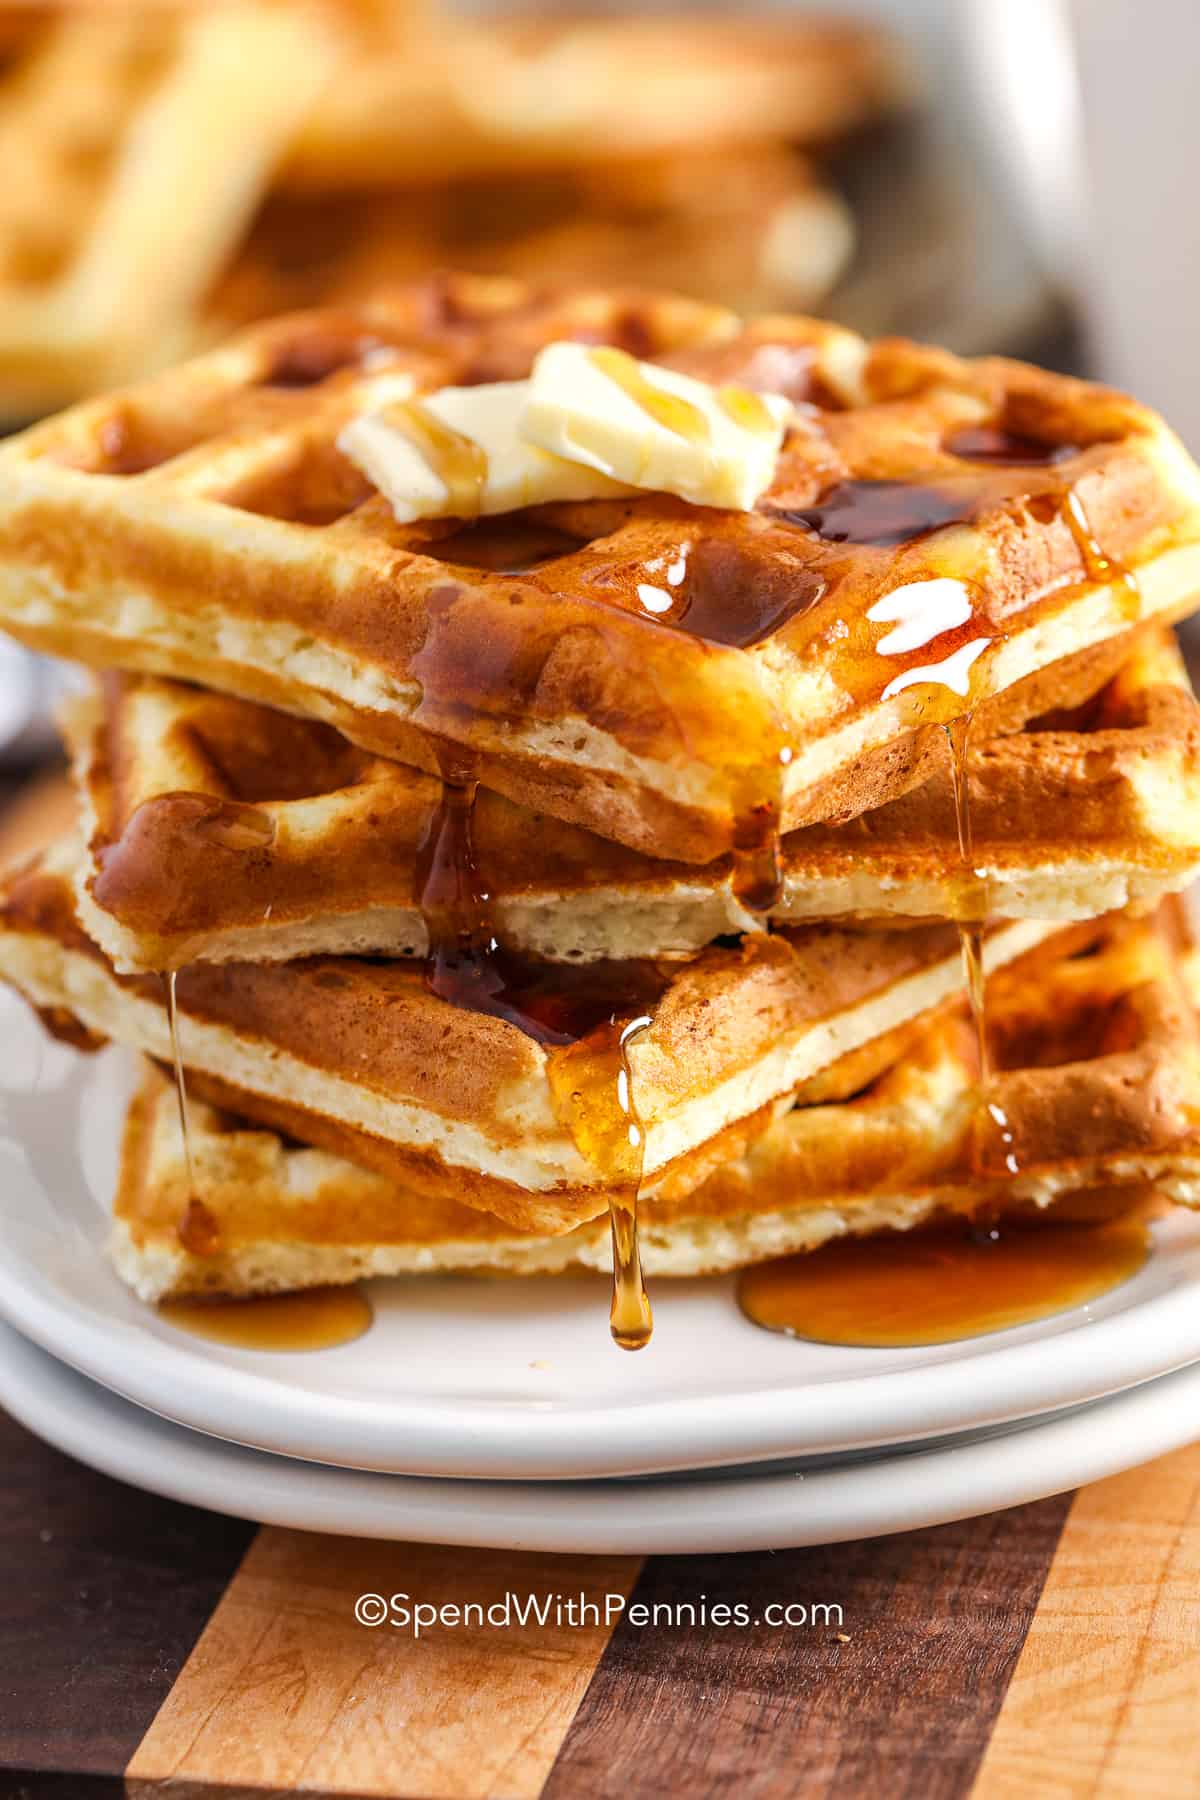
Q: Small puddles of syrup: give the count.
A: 2